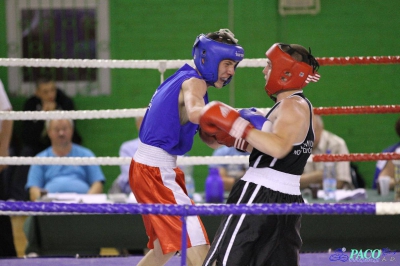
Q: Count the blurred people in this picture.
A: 7